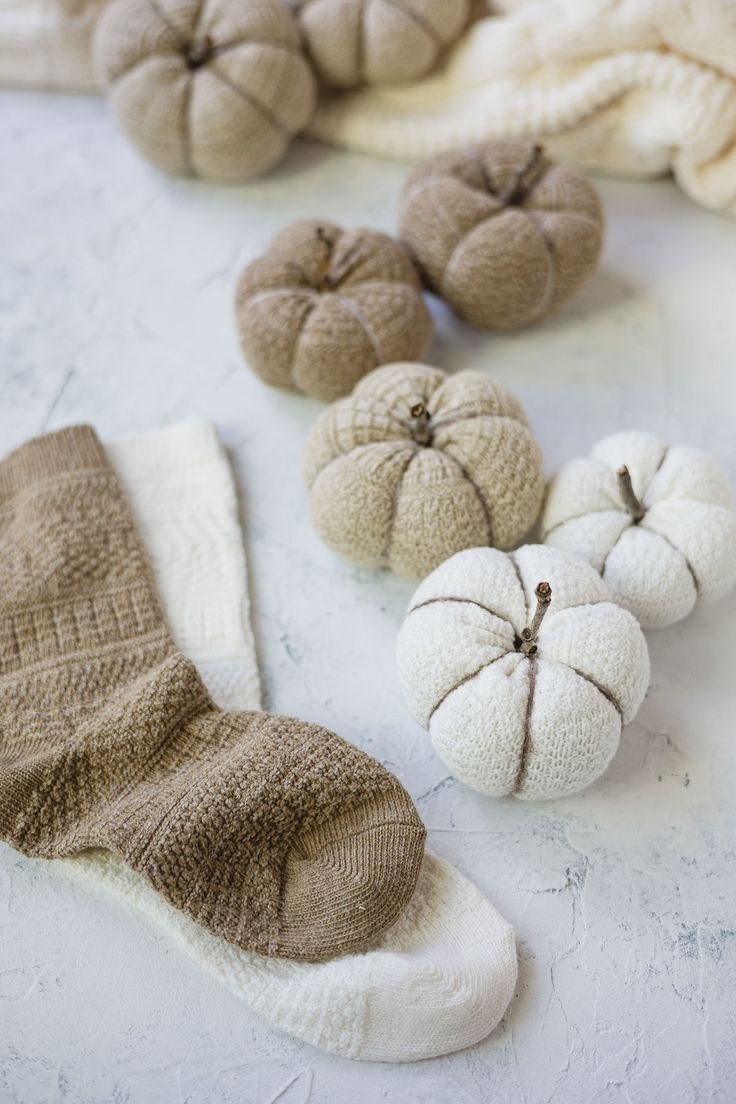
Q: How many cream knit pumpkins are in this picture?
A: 2